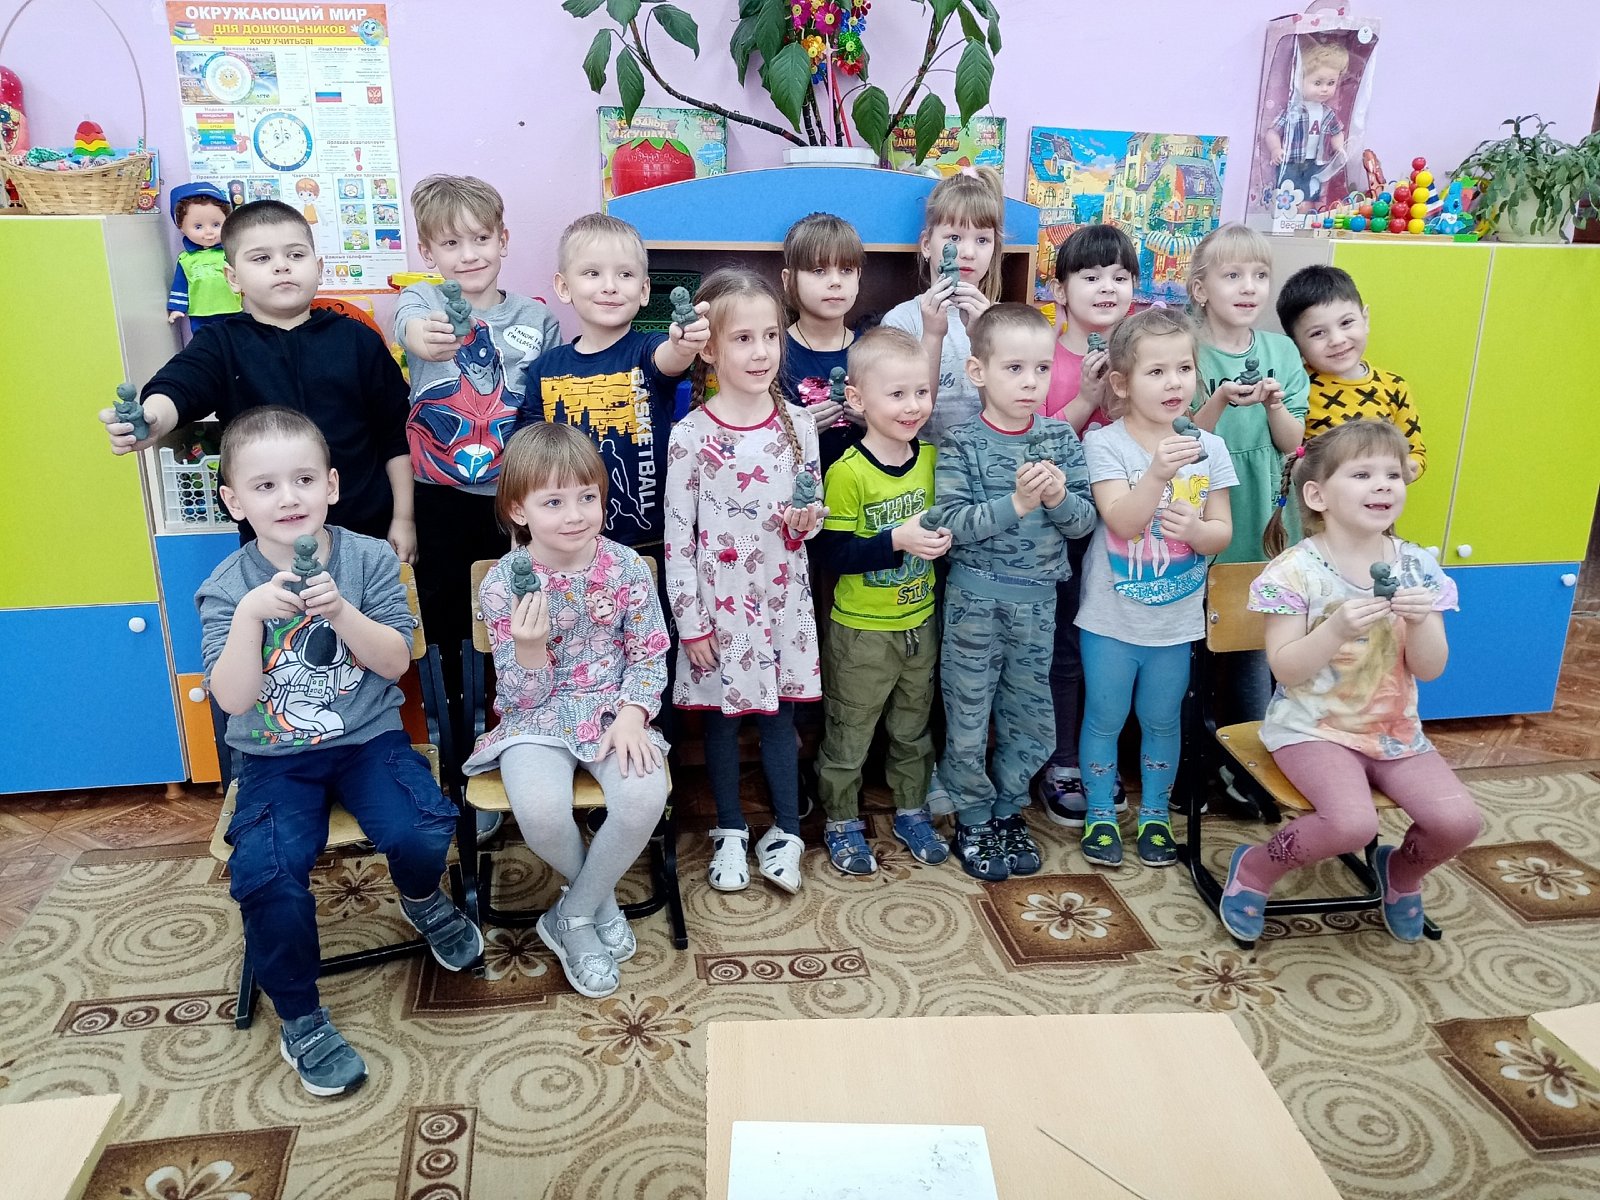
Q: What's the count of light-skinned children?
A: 15